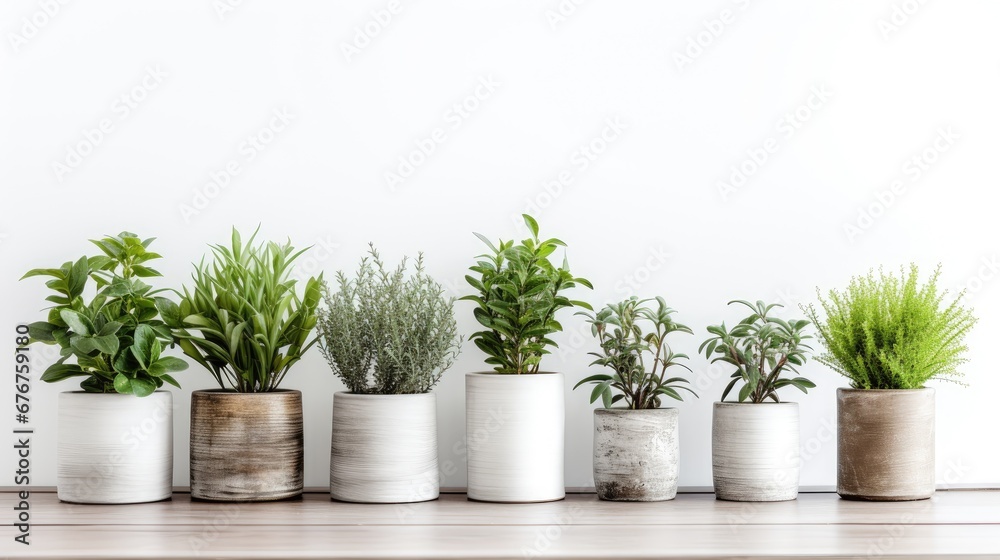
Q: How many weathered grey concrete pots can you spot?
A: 1